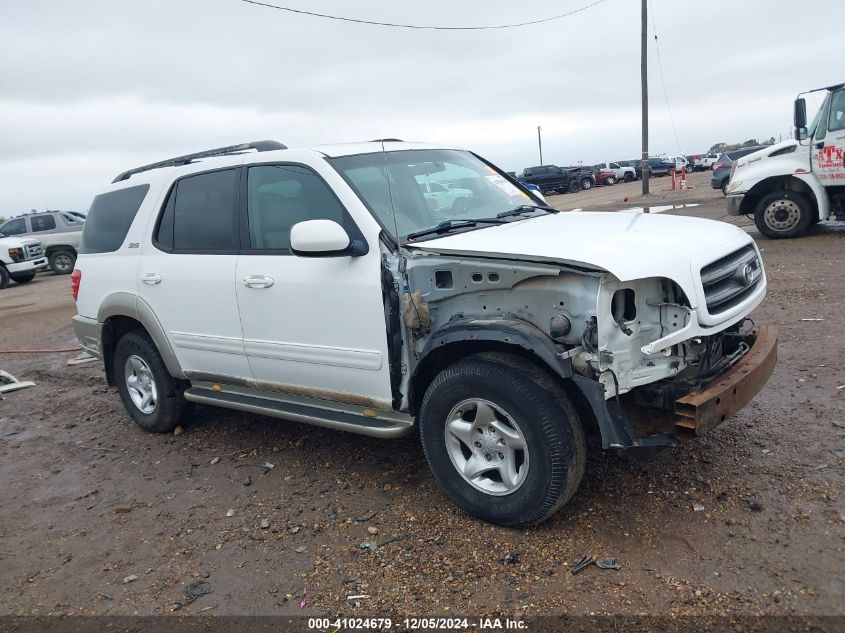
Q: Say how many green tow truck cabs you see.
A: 0